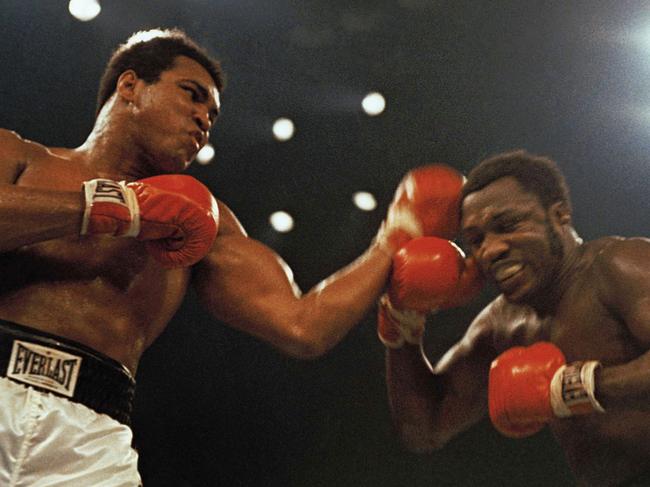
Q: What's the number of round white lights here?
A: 6